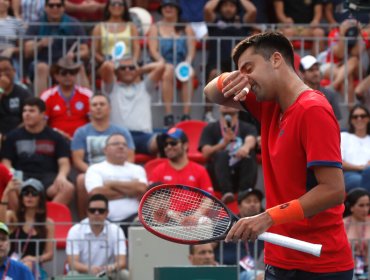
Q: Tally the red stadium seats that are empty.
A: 2